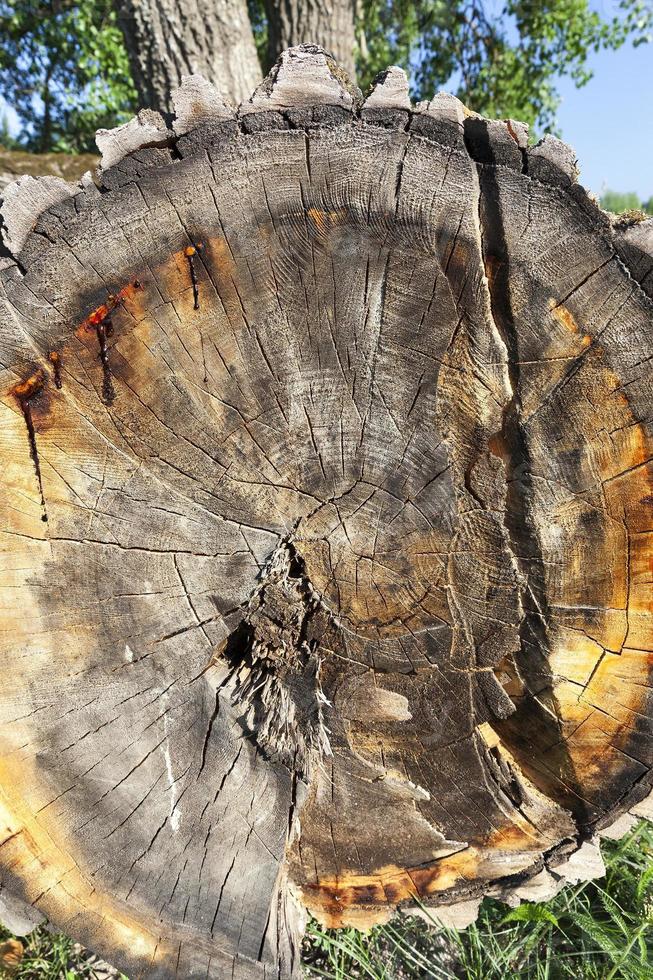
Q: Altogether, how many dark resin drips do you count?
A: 4